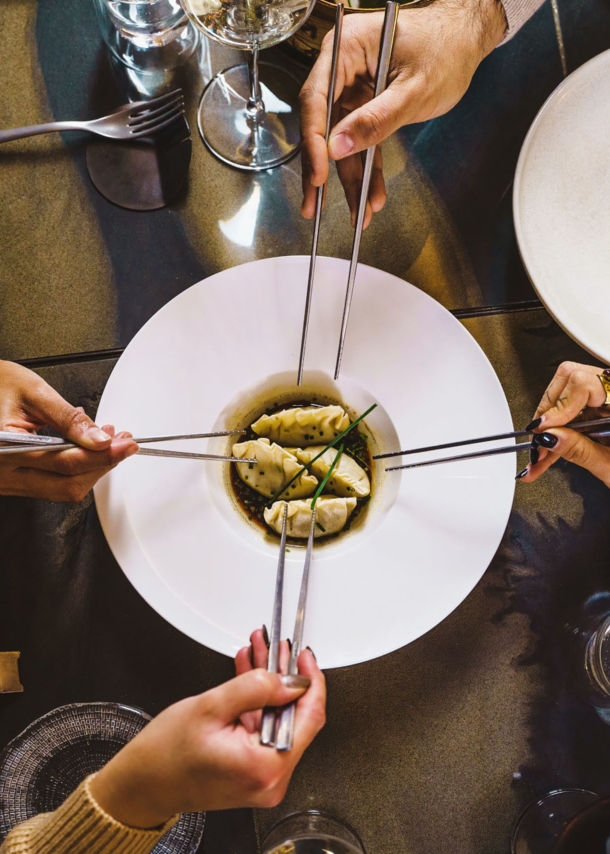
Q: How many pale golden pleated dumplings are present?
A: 4